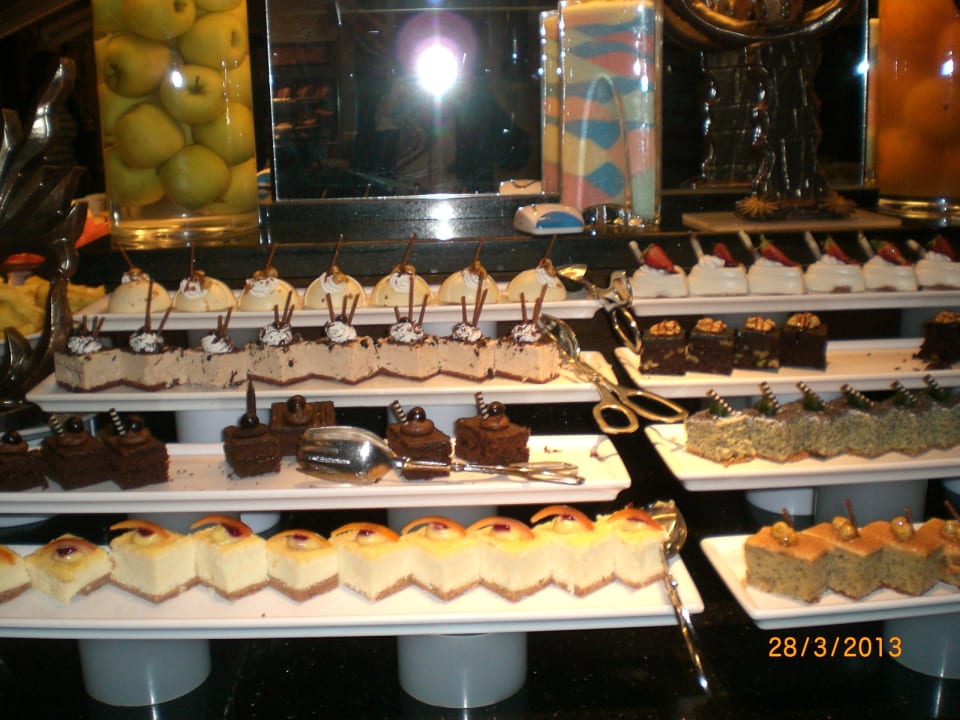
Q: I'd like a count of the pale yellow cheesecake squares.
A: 10